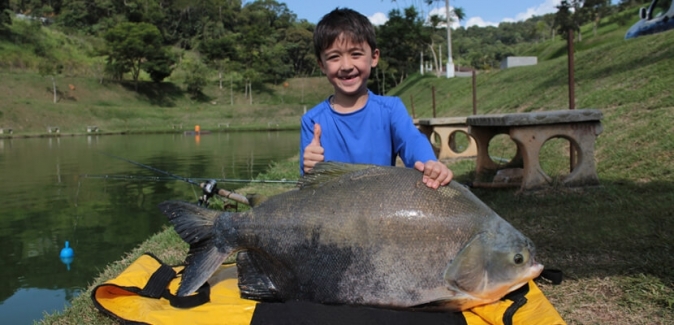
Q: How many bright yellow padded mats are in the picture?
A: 1